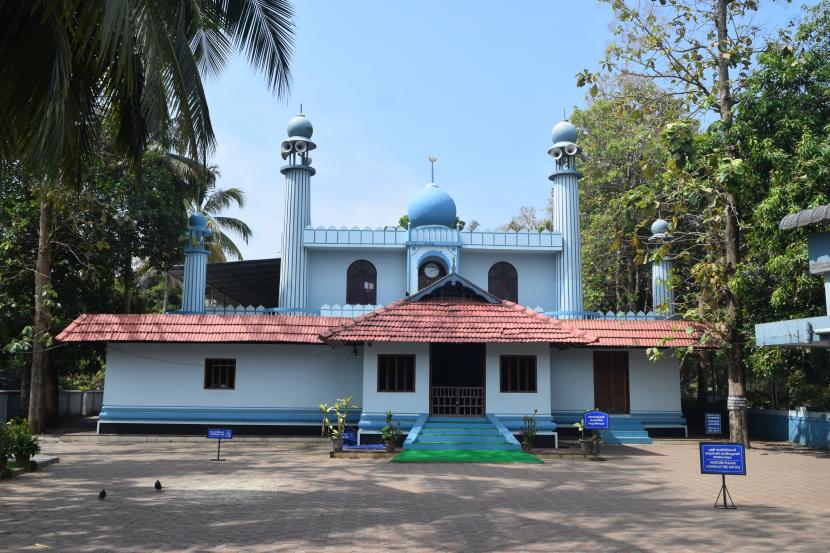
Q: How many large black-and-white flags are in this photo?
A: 0